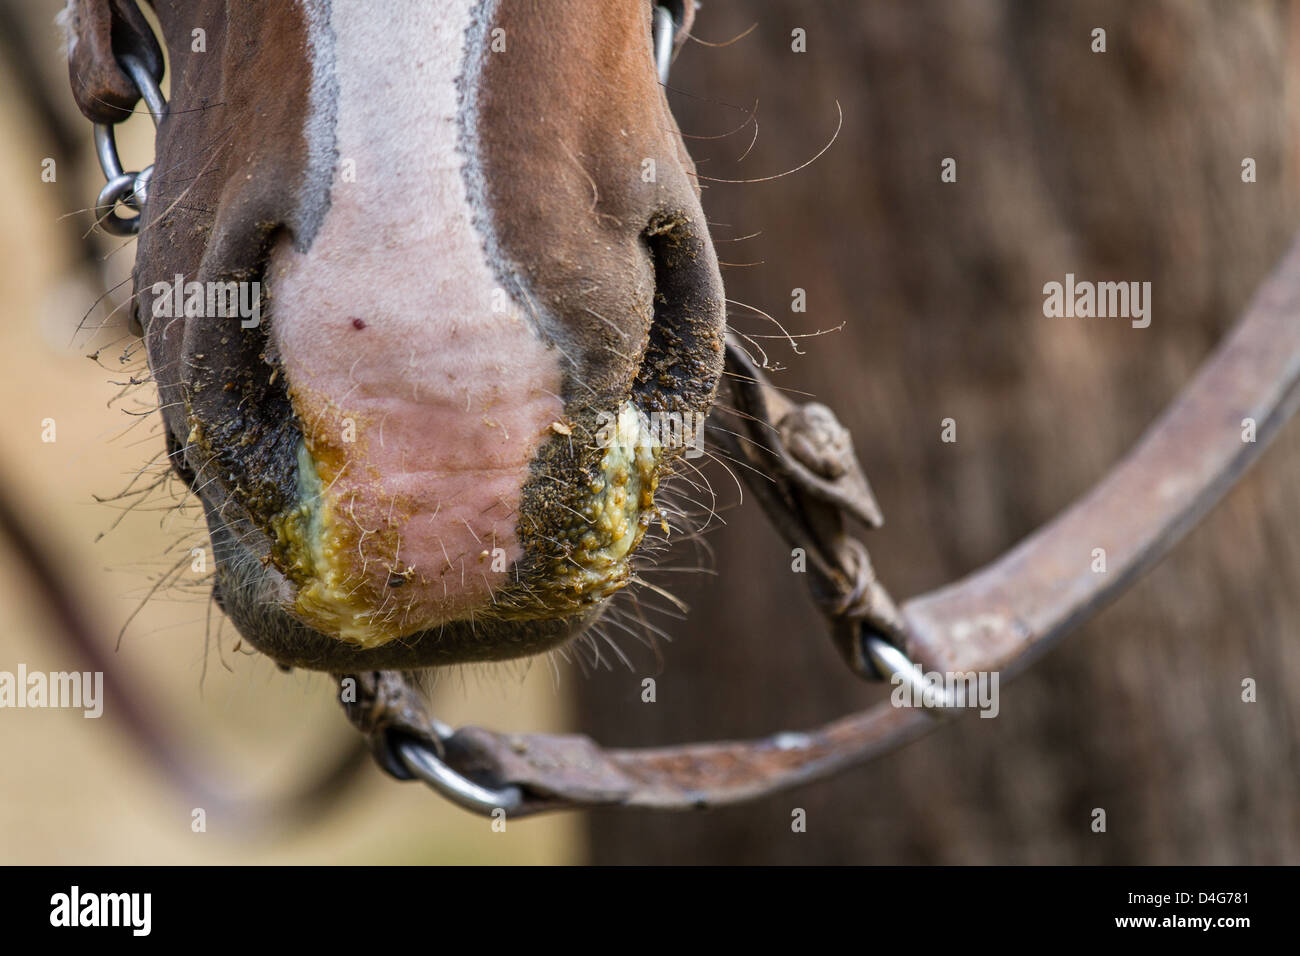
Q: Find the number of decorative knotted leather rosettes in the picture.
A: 1